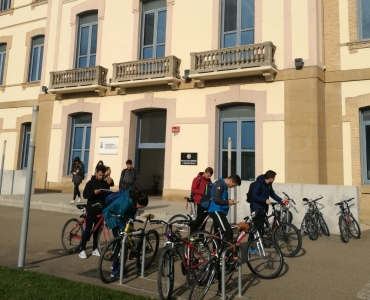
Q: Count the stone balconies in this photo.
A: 3